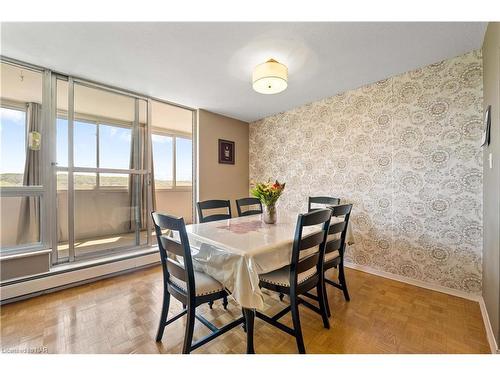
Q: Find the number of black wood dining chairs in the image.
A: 6